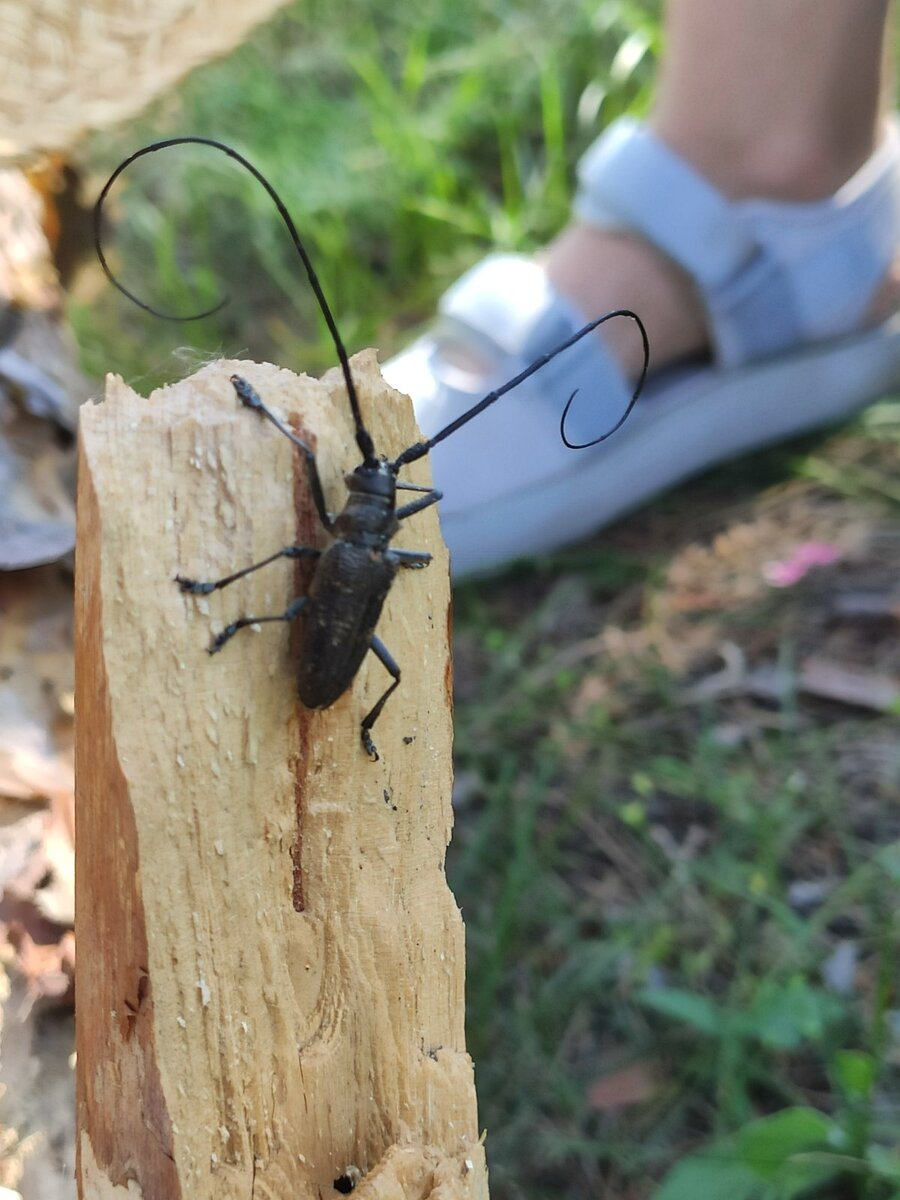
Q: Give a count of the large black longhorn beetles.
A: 1